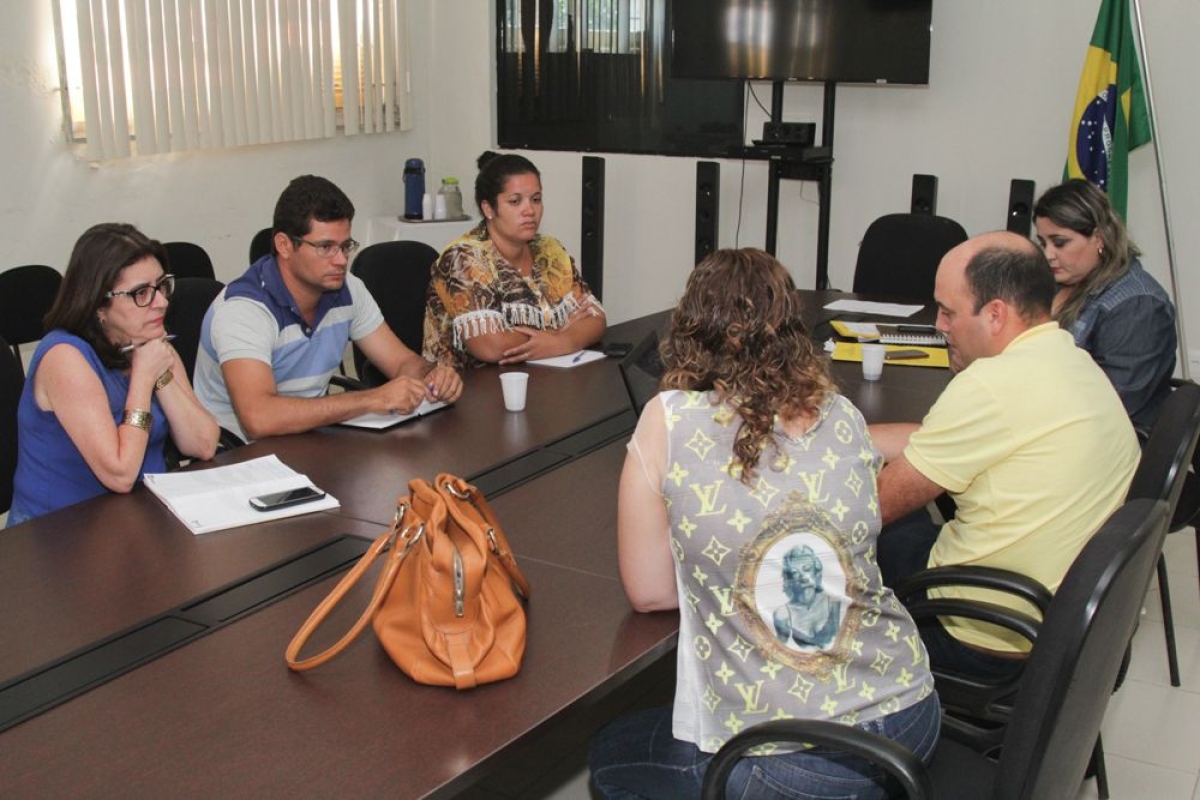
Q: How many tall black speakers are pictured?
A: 4